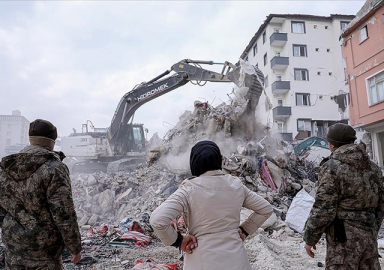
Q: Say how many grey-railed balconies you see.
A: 5